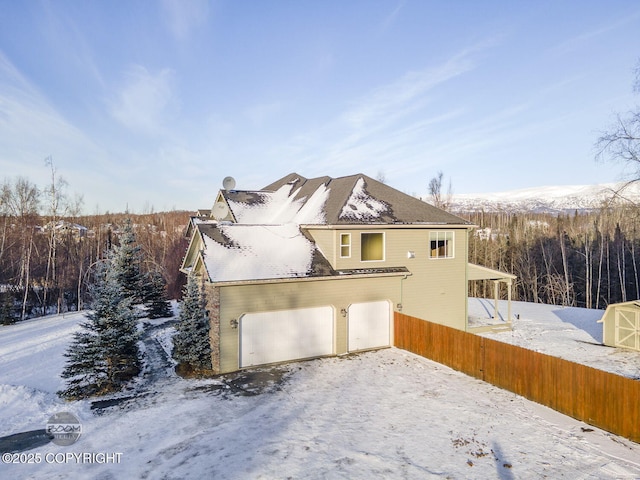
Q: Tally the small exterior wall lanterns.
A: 3